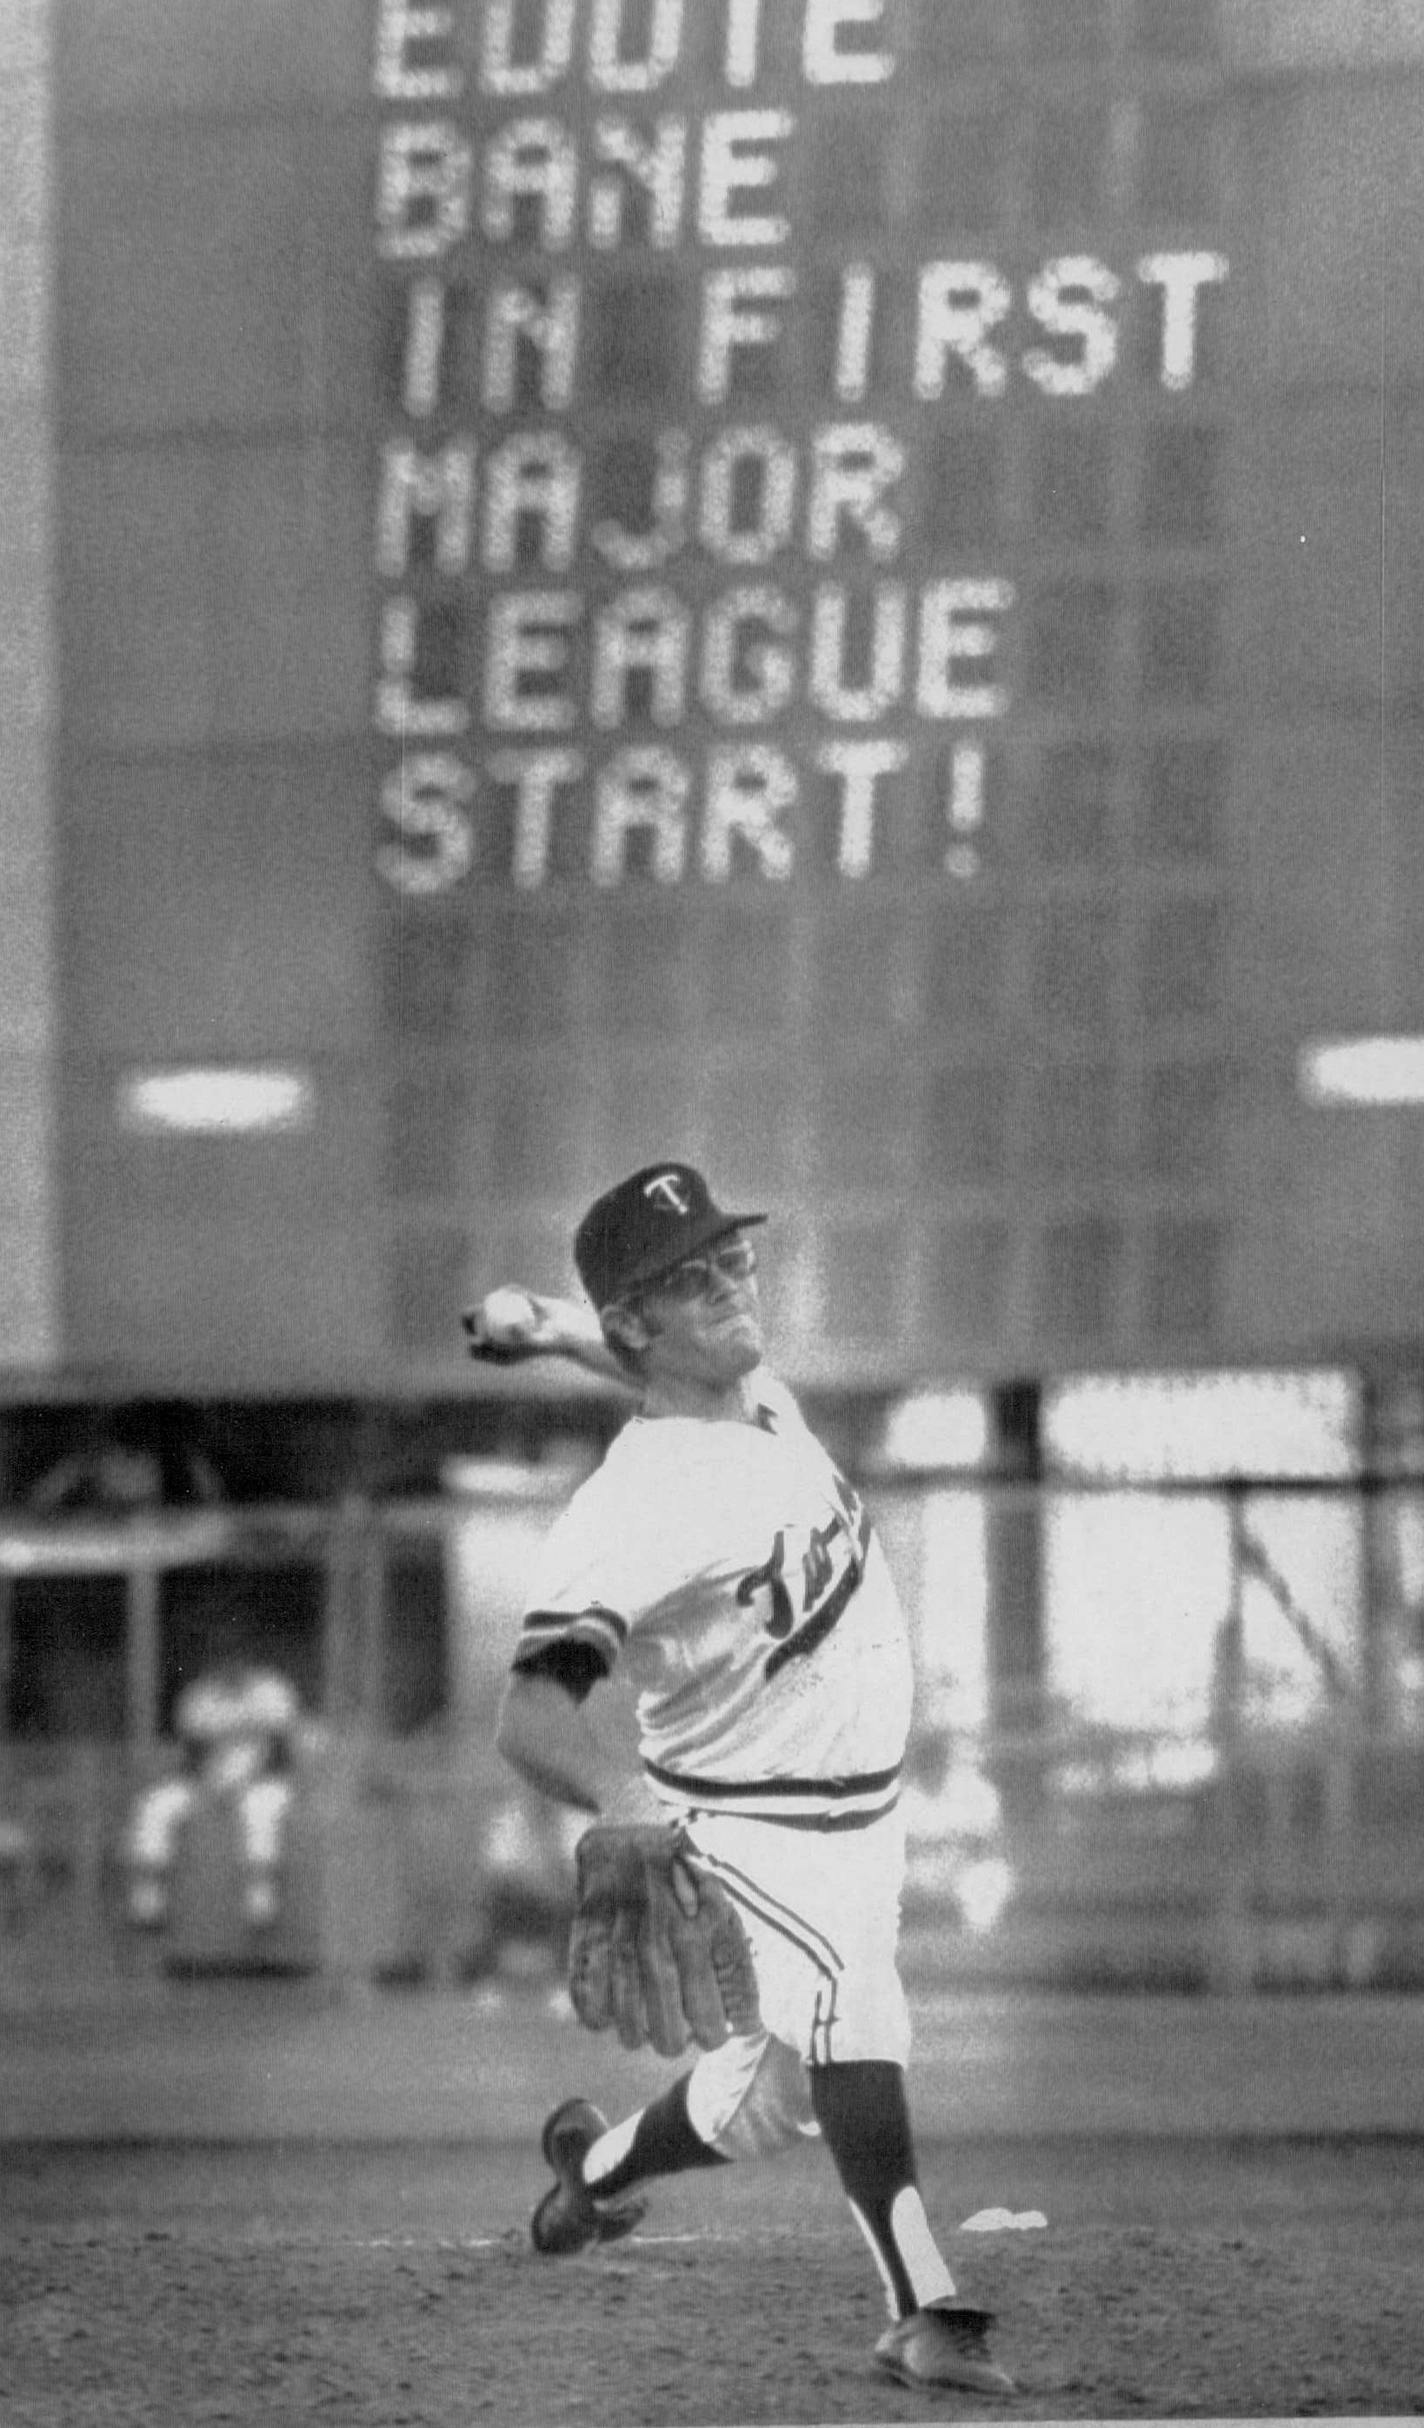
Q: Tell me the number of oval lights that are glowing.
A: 2